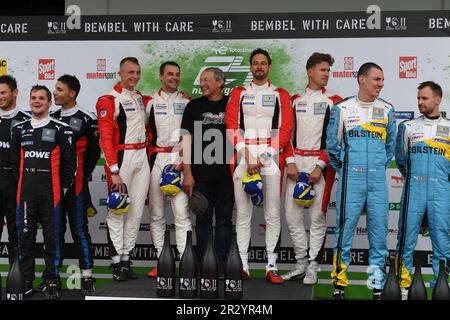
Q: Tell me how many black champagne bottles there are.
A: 8